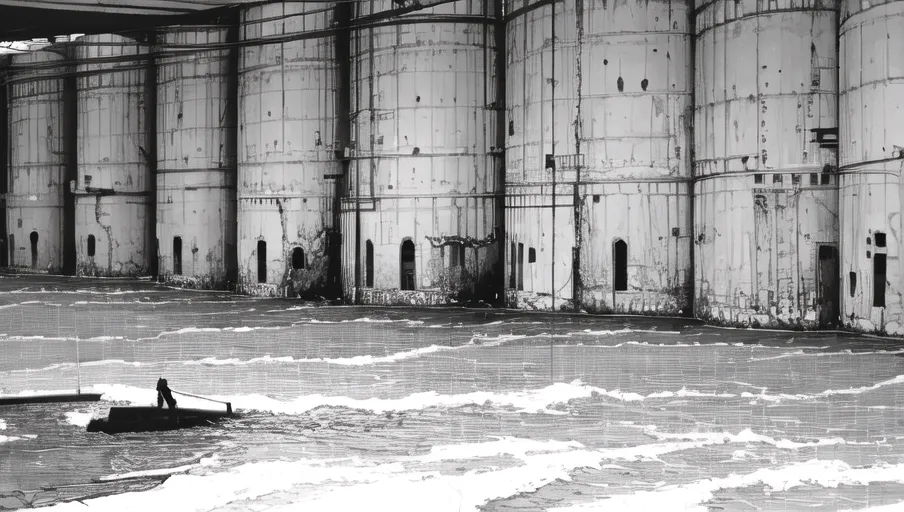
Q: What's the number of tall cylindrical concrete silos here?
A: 8